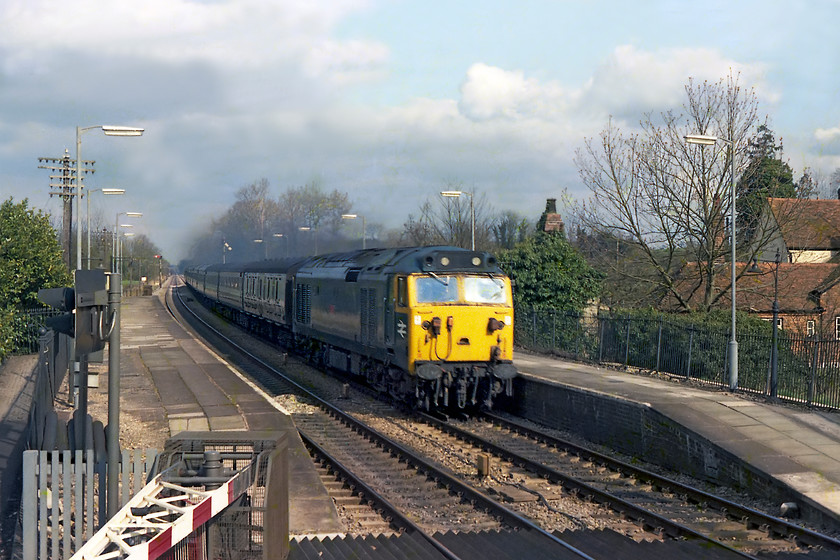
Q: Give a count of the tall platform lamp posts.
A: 11